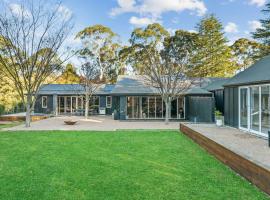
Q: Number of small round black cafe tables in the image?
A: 0